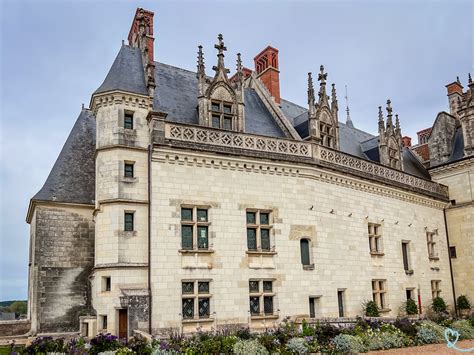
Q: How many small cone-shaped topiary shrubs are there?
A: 4